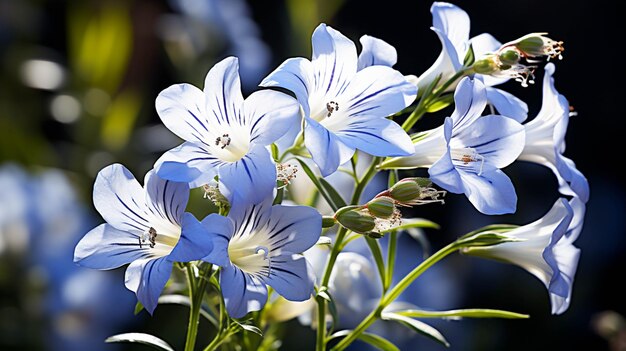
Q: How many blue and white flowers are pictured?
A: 8